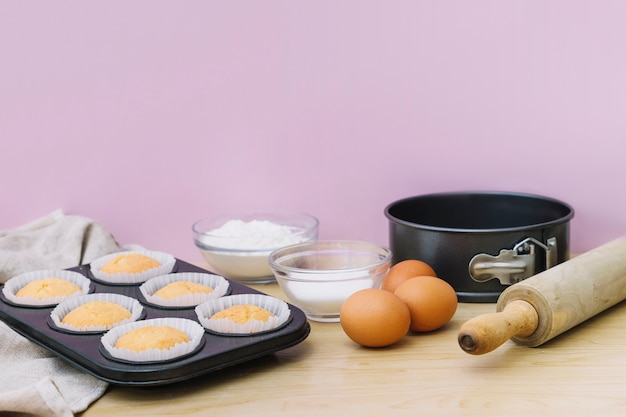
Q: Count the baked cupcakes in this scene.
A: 6